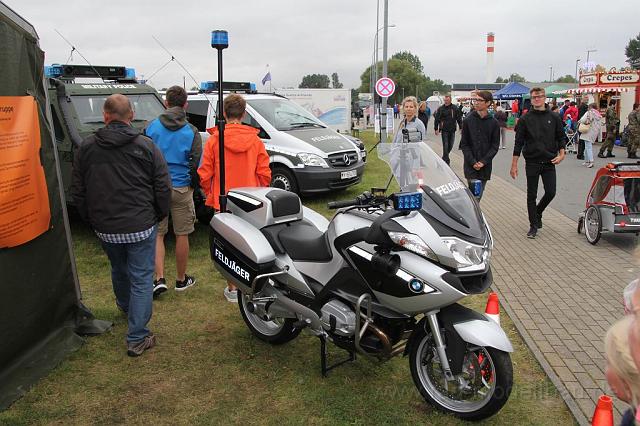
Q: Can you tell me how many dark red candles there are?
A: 0